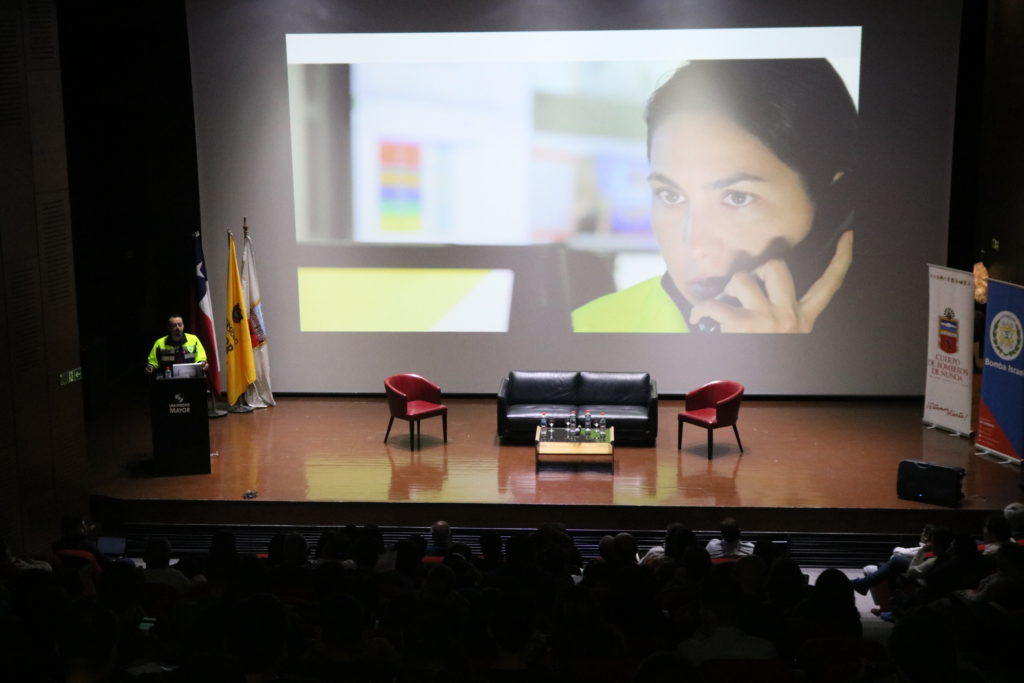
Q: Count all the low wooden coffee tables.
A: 1